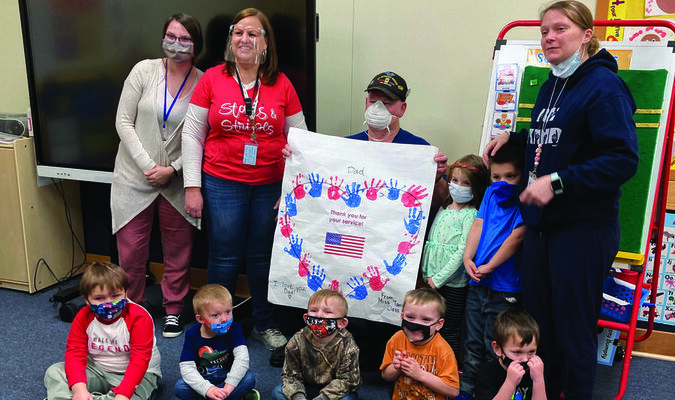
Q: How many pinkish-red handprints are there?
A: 9